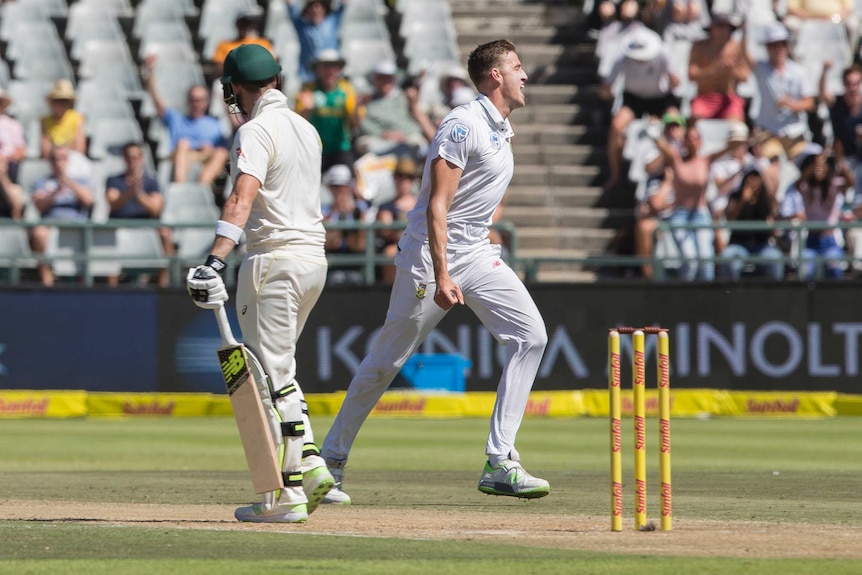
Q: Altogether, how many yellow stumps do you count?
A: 3